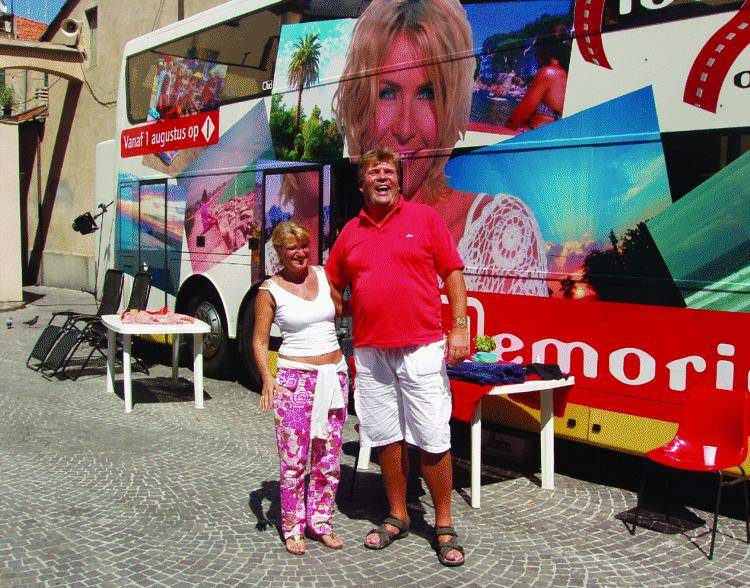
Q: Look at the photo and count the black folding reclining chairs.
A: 2